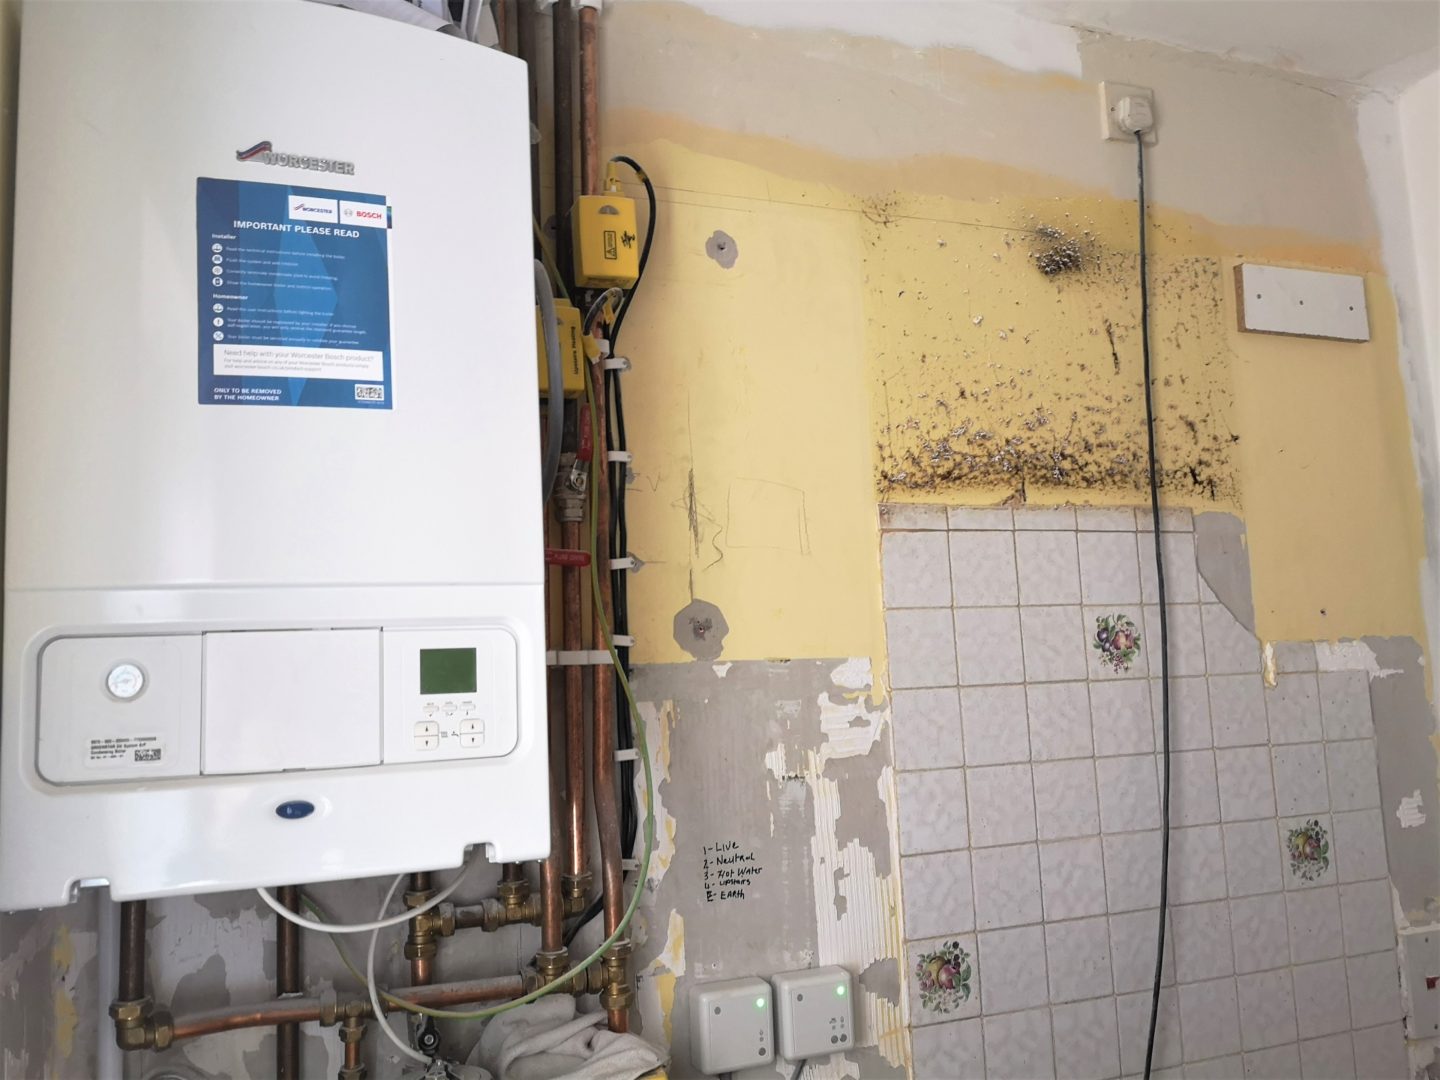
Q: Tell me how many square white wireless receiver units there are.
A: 2